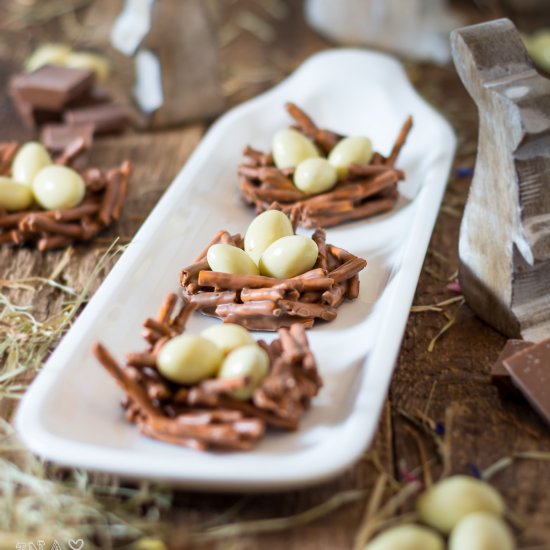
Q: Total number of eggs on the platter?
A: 9